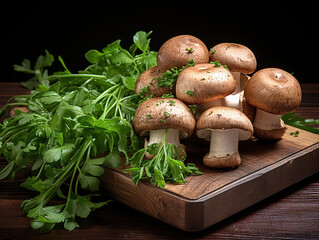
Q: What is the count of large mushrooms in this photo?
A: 7